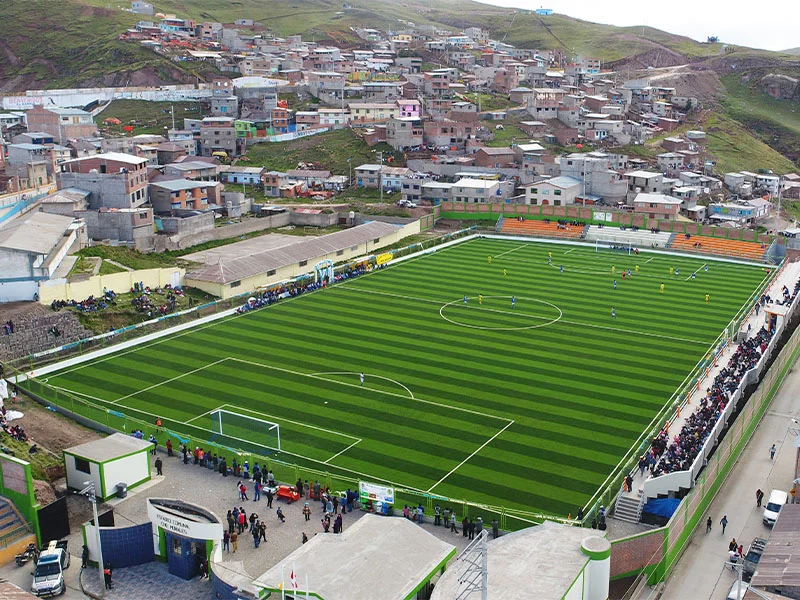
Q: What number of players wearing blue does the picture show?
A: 10